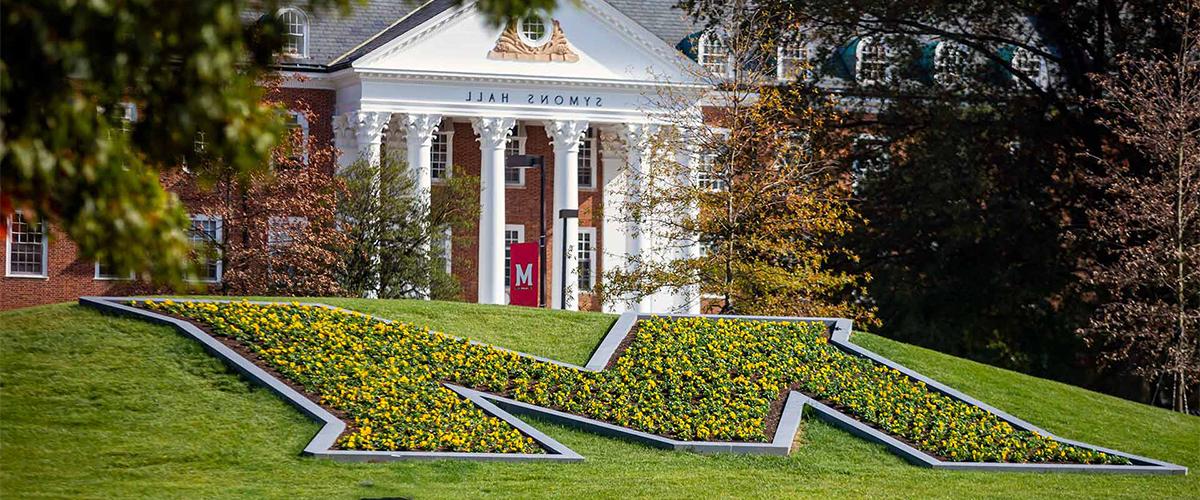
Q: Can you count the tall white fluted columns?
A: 6